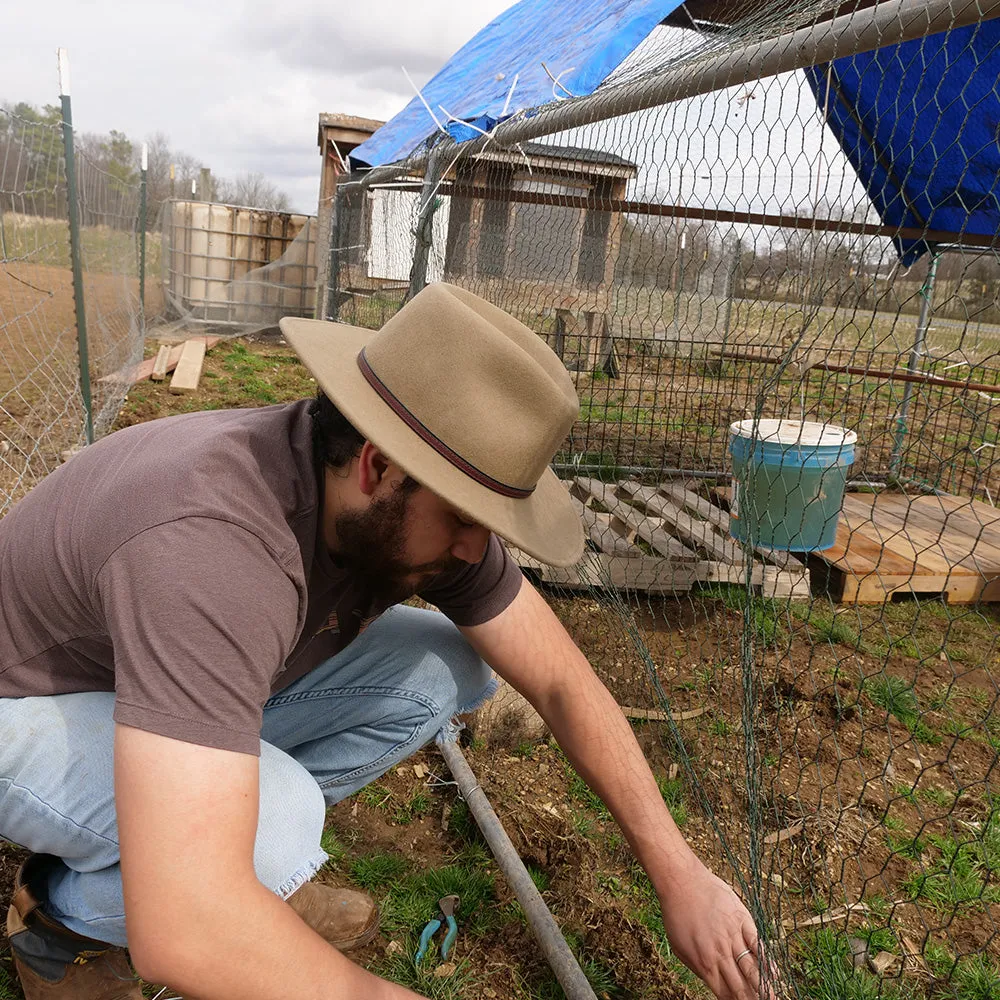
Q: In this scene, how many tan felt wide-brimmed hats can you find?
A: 1